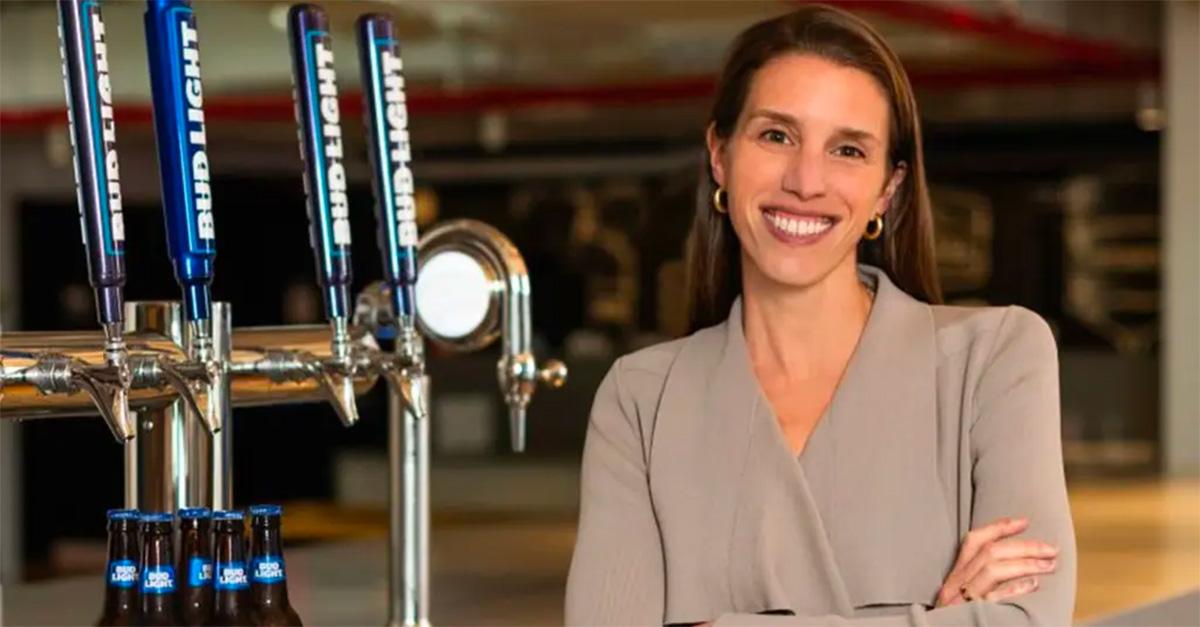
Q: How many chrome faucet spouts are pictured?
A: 5